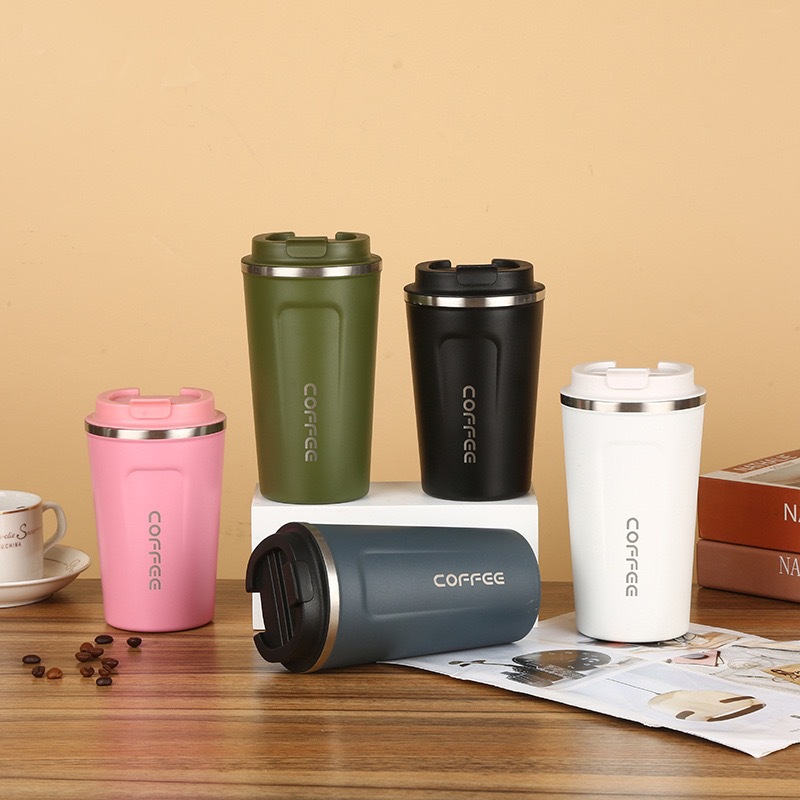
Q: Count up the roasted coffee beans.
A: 12